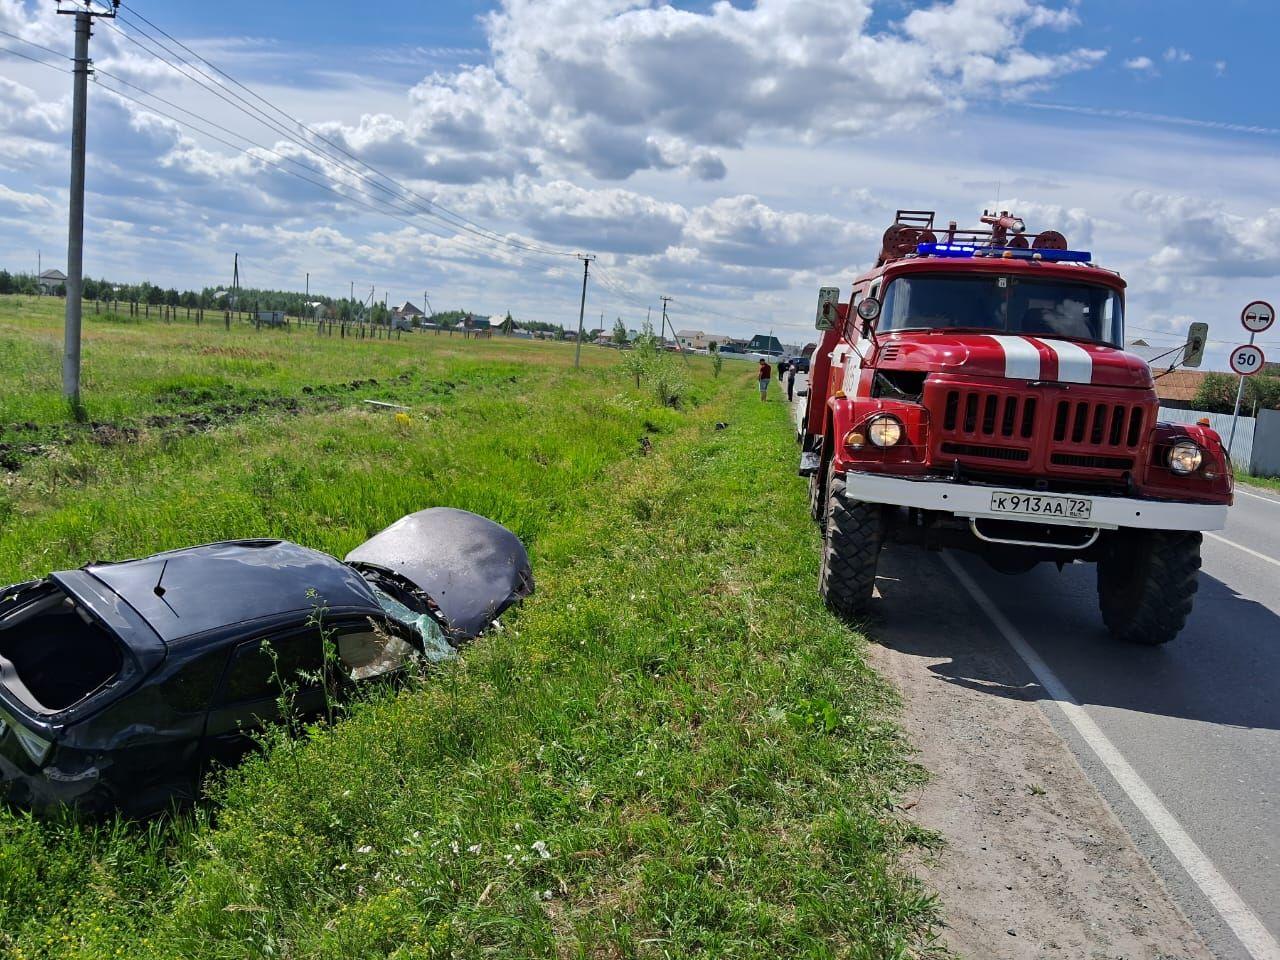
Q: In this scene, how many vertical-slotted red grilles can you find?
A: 2